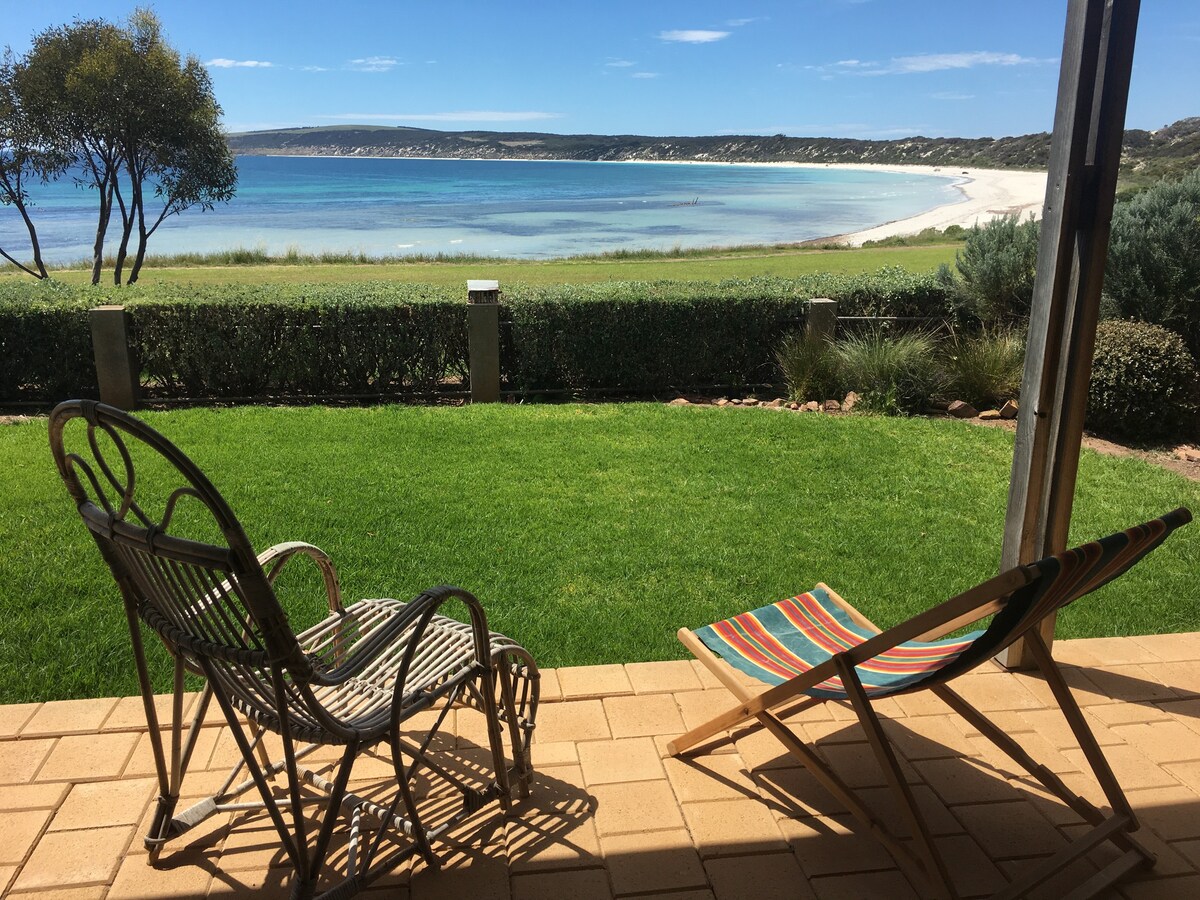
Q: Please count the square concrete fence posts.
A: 3